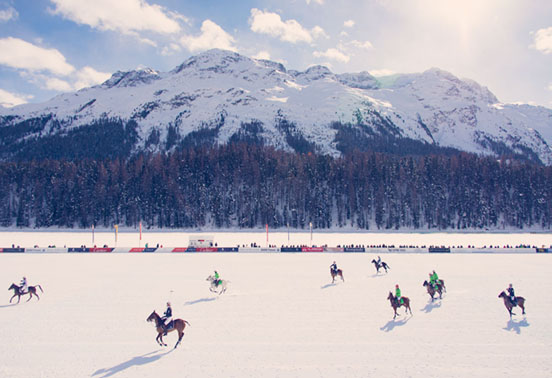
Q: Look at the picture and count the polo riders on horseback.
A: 9